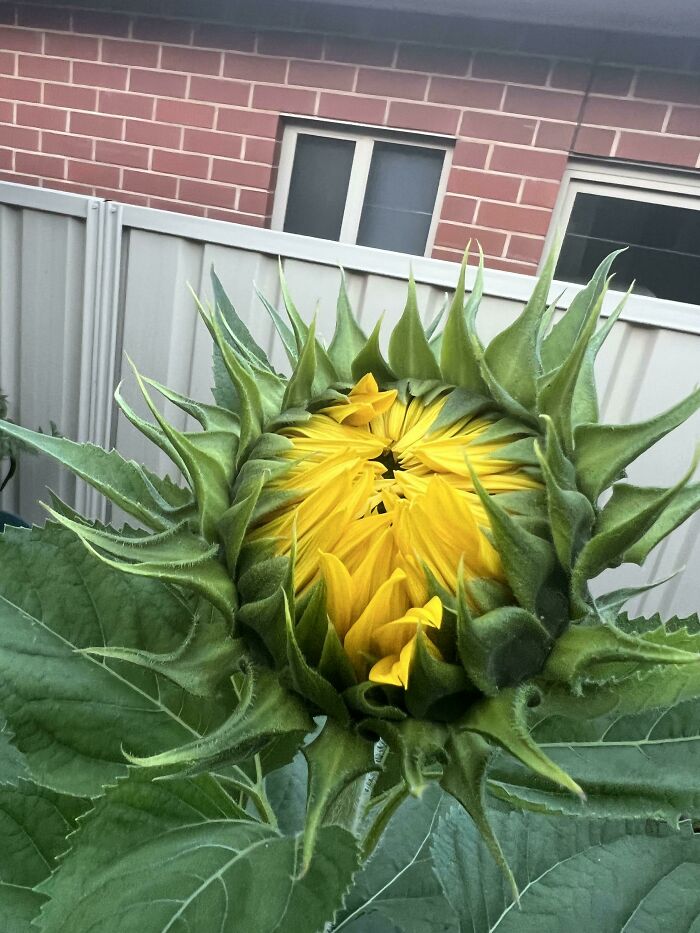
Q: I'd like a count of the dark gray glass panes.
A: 3